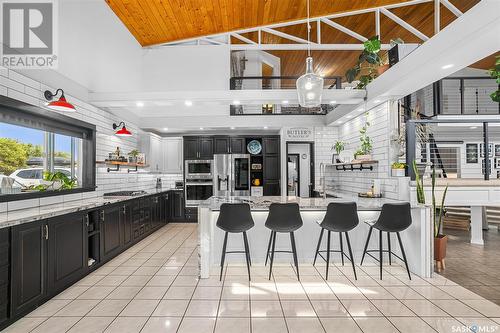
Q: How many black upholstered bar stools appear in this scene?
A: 4